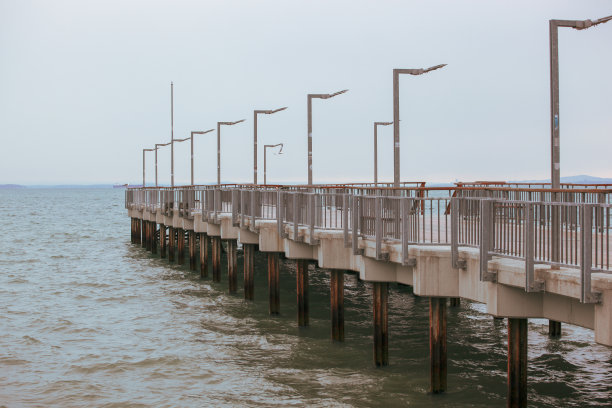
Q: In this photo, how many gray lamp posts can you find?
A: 11